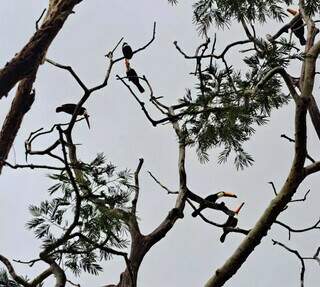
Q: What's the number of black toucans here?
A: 6